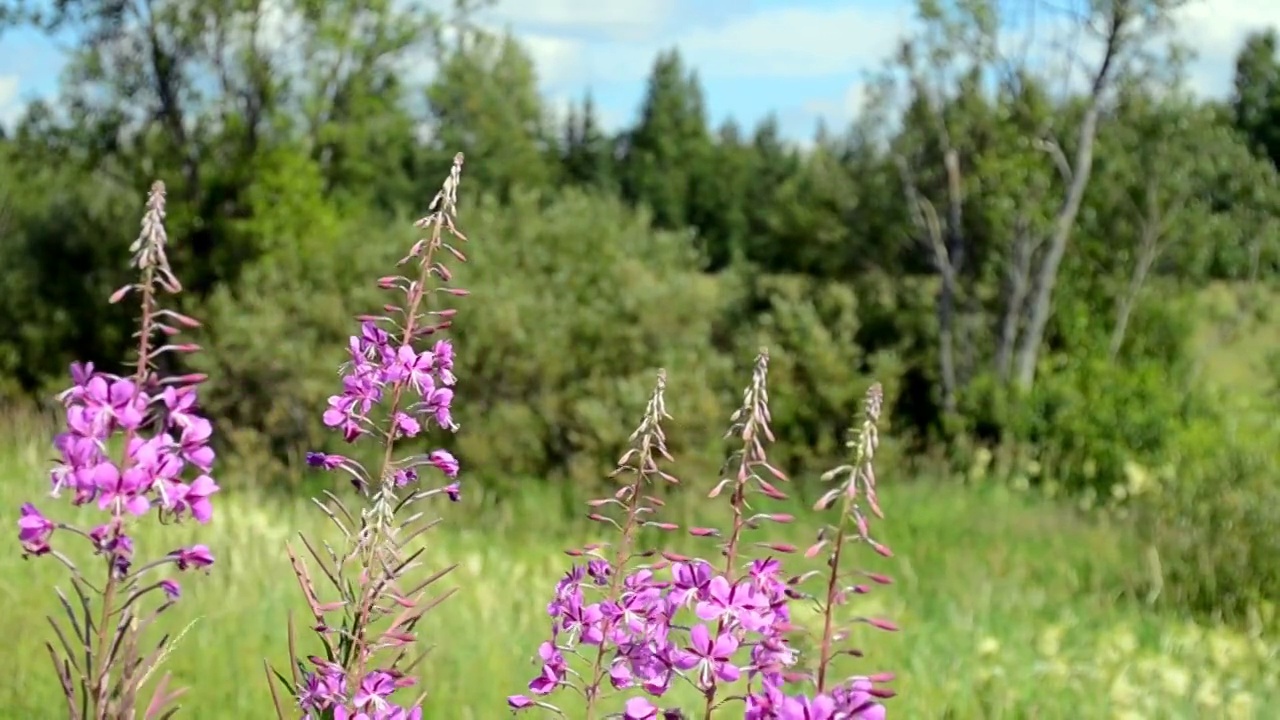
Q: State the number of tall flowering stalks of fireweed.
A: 5